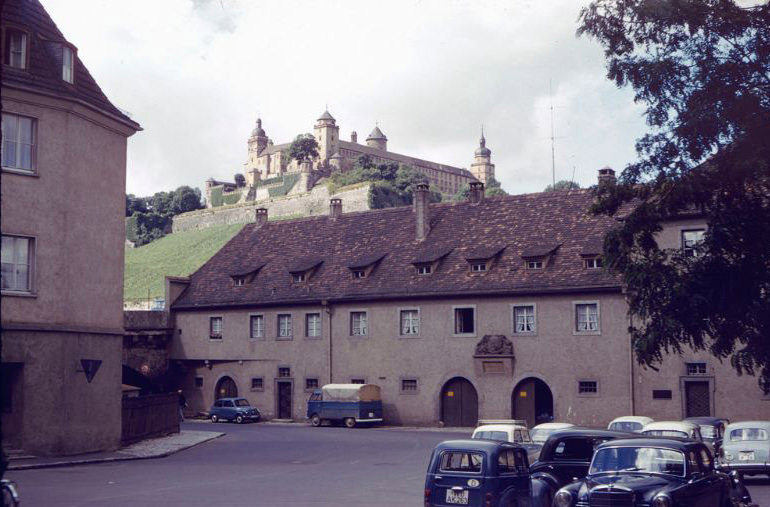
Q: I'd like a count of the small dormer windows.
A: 7